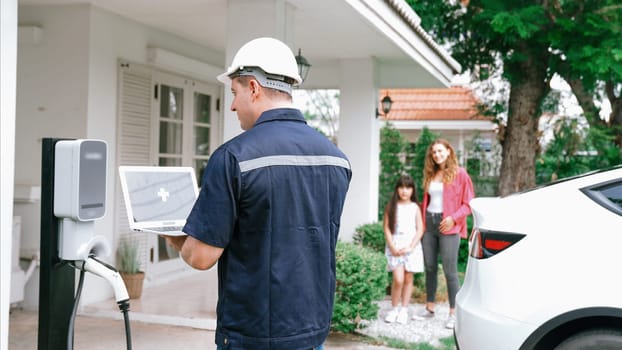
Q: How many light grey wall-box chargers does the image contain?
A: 1